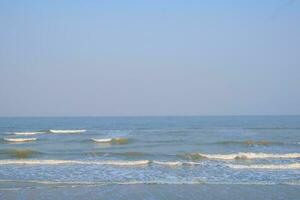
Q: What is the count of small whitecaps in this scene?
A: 4